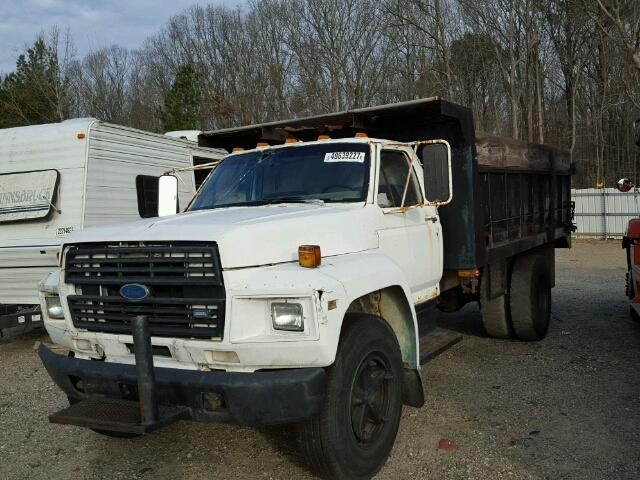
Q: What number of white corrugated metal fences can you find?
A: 1